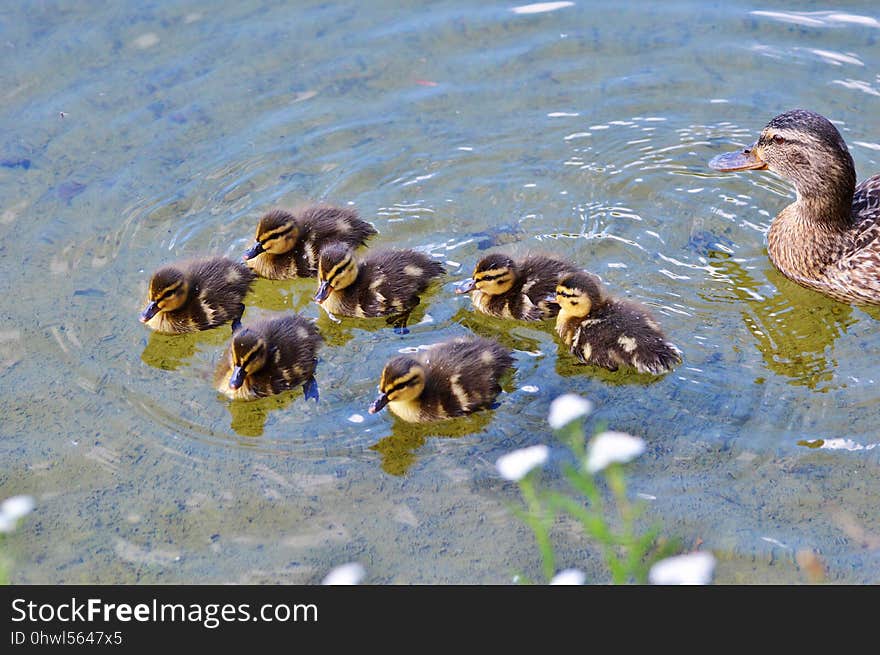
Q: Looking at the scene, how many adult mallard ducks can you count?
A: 1